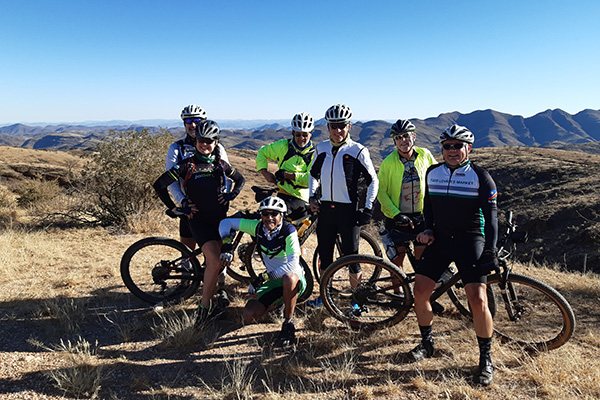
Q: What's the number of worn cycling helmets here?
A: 7